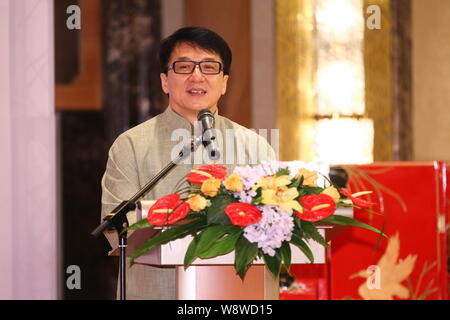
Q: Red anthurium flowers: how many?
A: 5